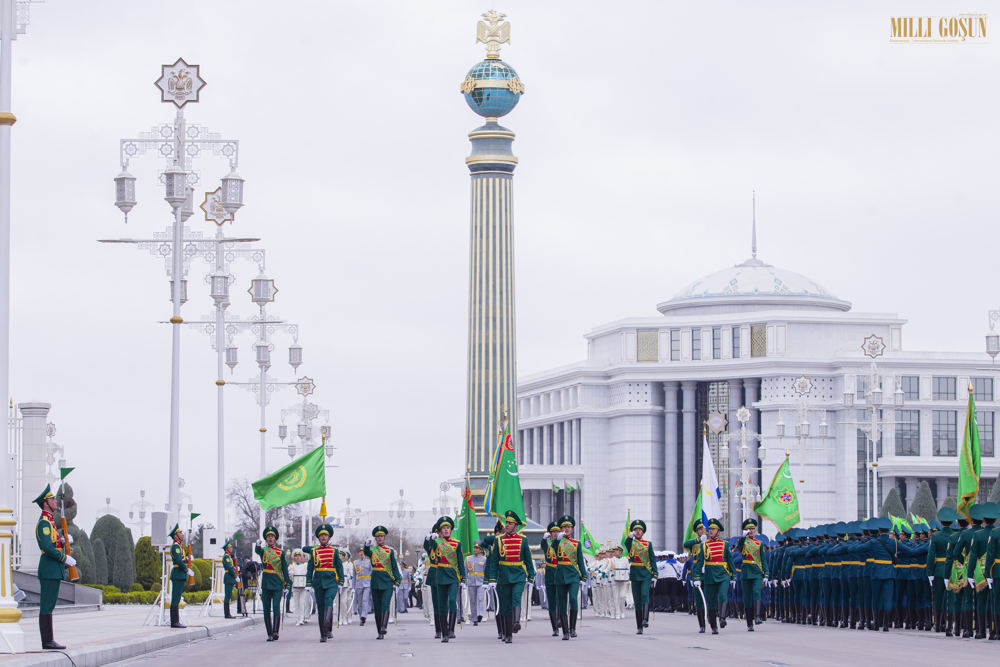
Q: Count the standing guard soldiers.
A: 3